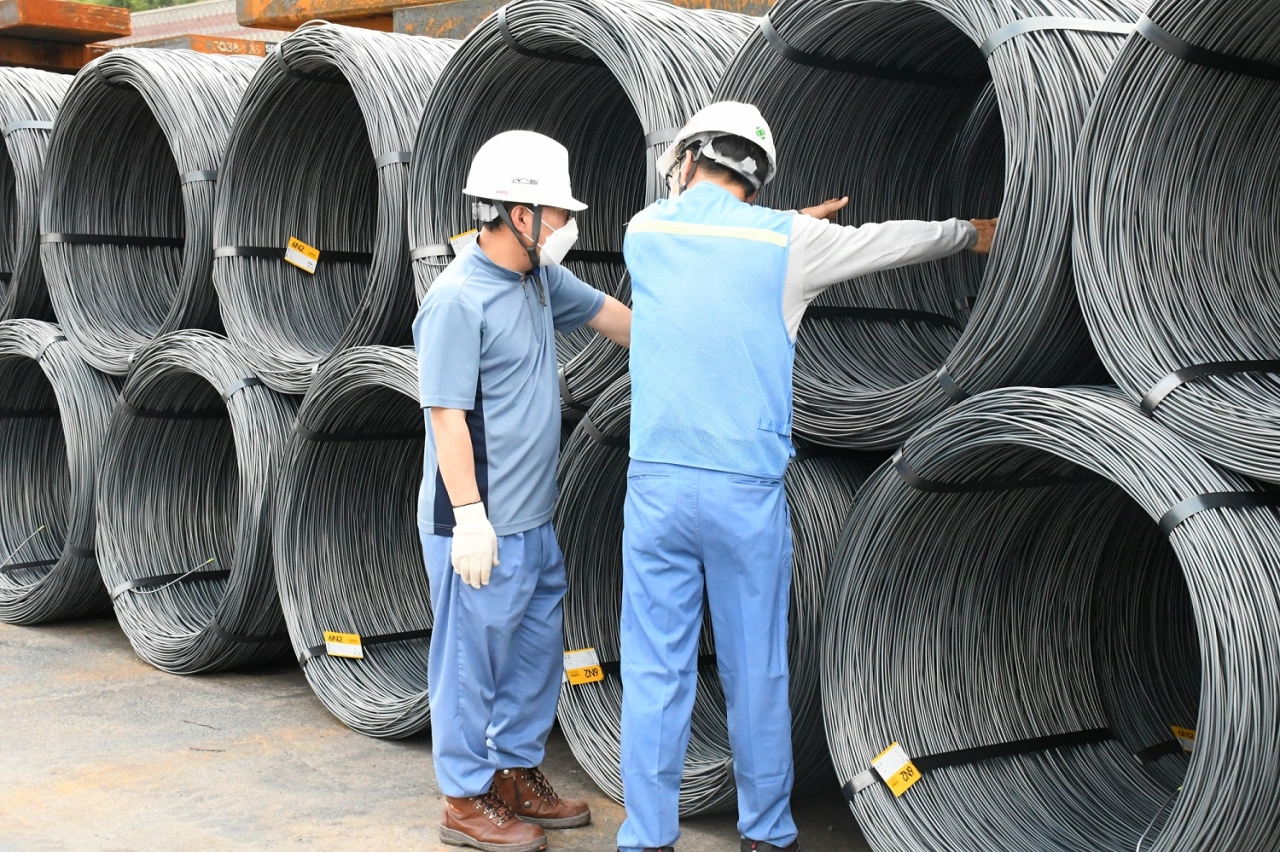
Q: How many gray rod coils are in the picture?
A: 11